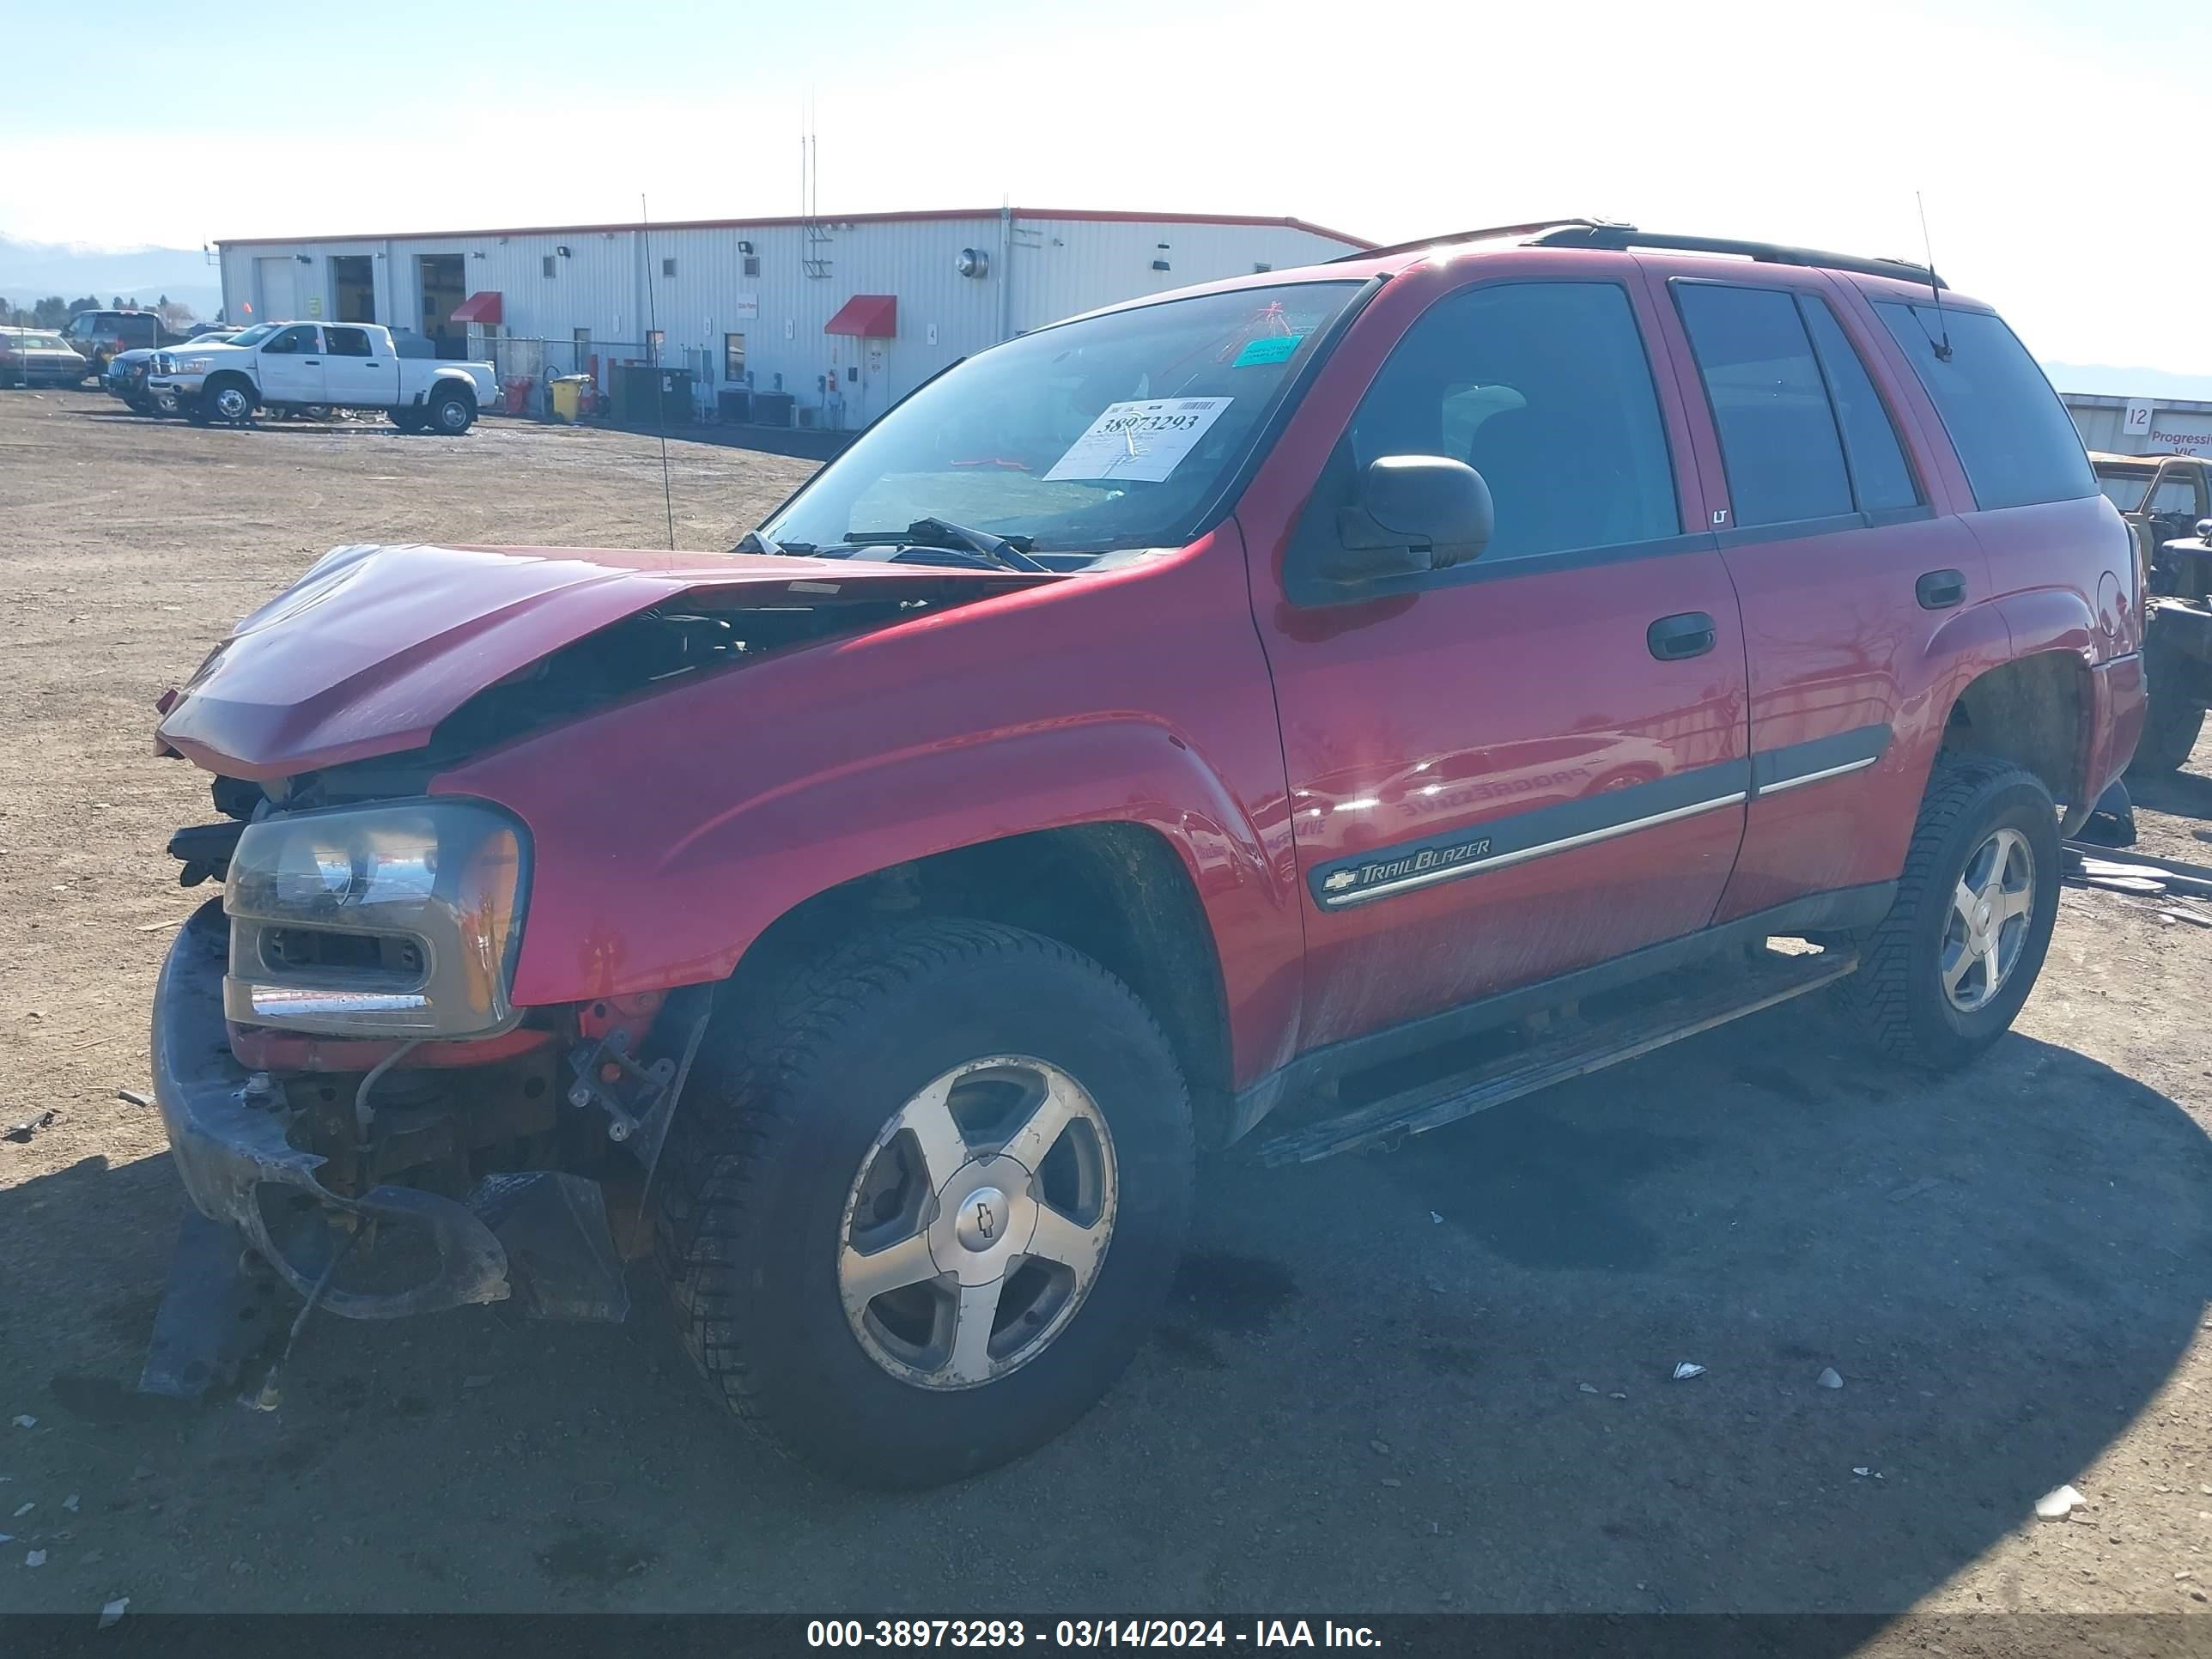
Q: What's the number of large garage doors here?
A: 3